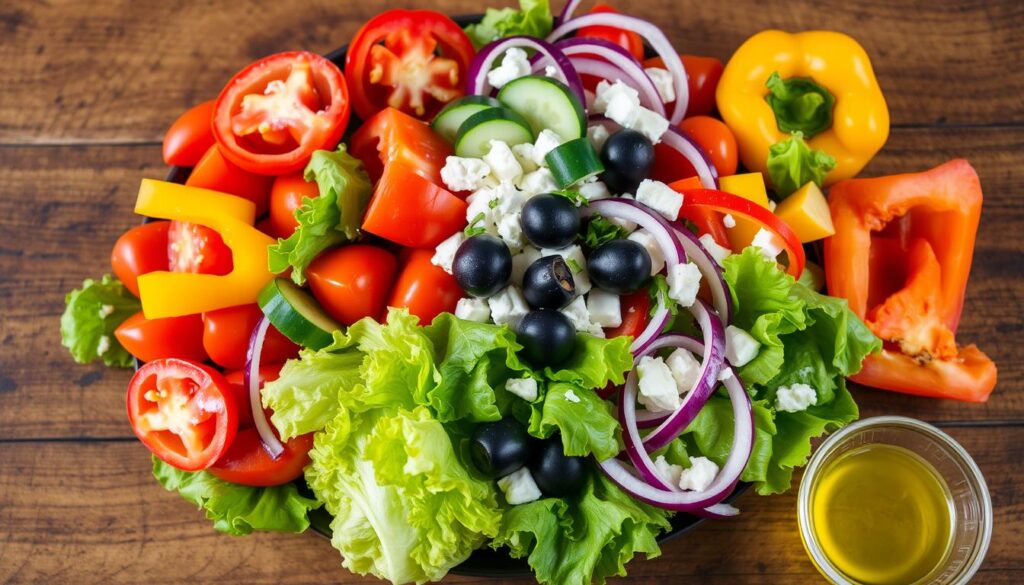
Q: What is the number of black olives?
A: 8